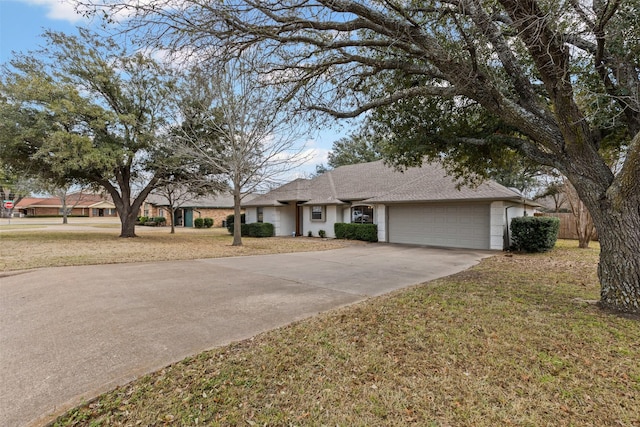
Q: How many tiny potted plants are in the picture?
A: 2